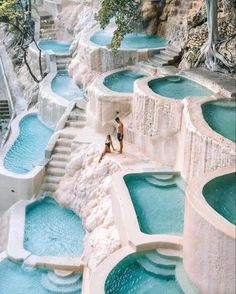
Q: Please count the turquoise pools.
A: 12